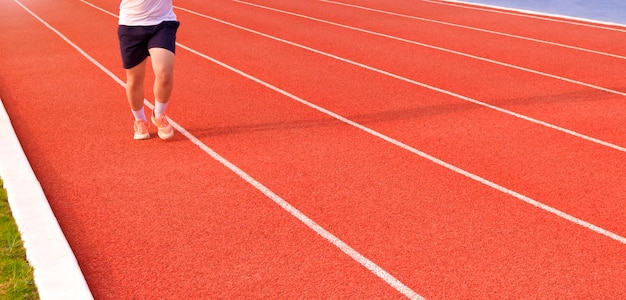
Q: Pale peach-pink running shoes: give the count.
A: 2